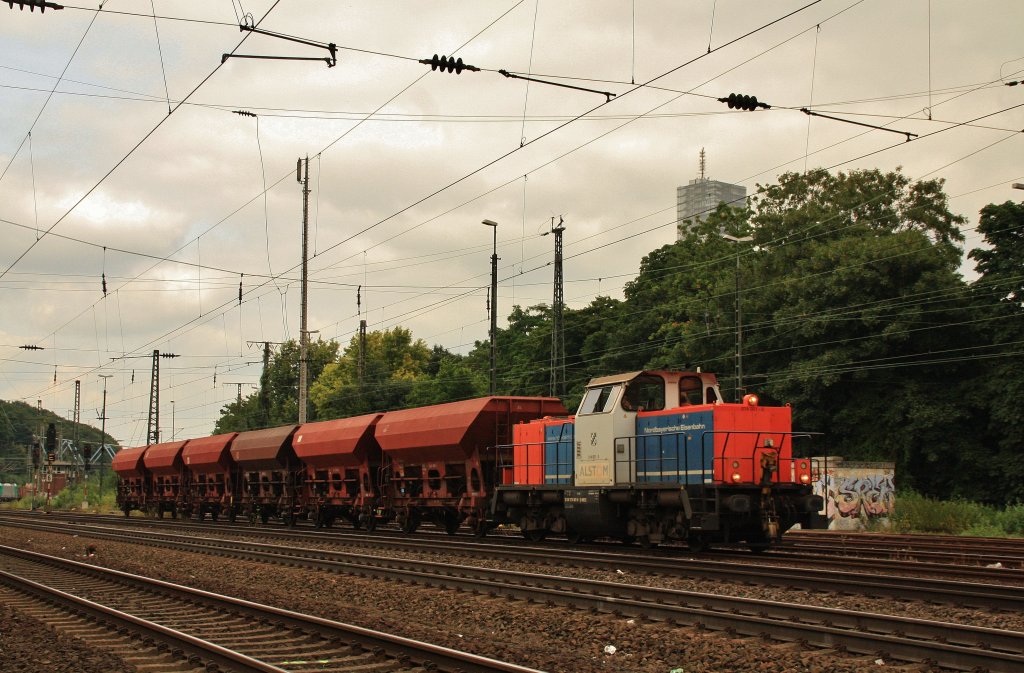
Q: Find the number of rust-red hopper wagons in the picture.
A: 6